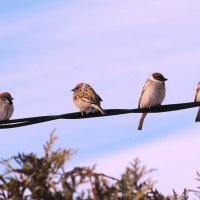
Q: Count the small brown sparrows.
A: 4